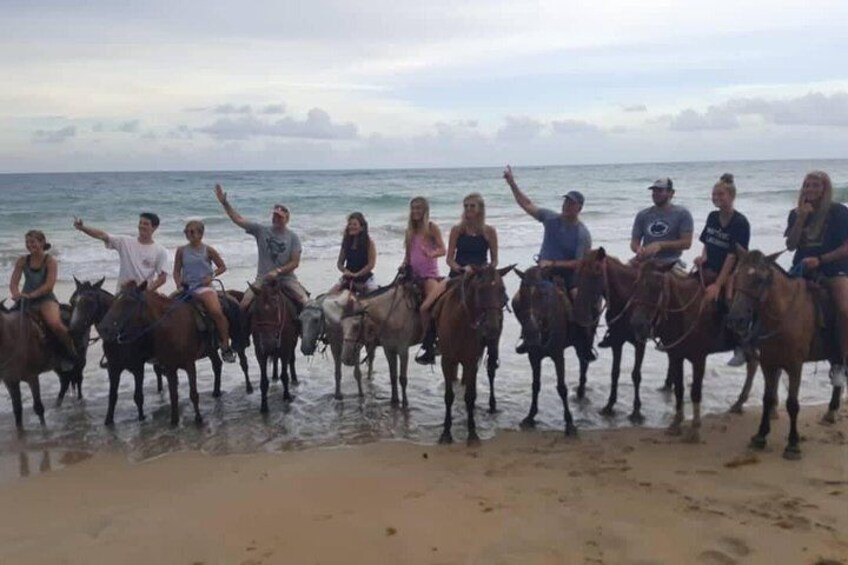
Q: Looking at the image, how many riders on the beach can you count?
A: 11